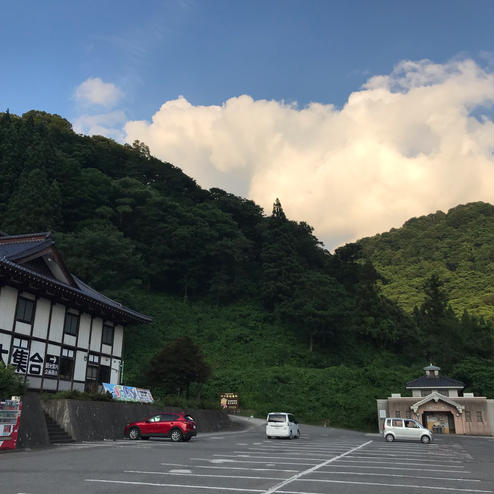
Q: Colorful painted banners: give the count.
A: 1